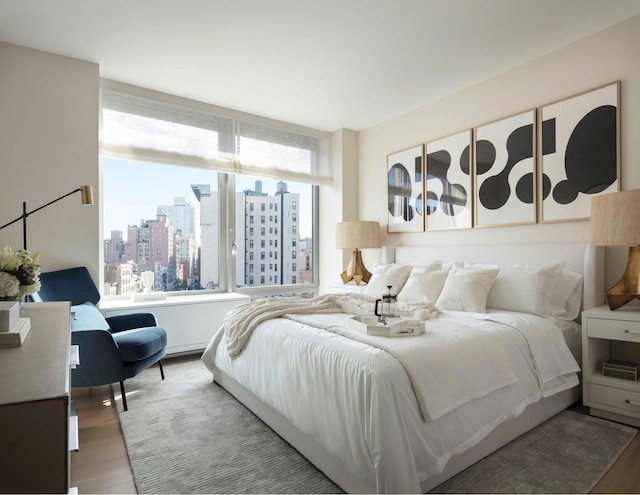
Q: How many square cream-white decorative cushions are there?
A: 3